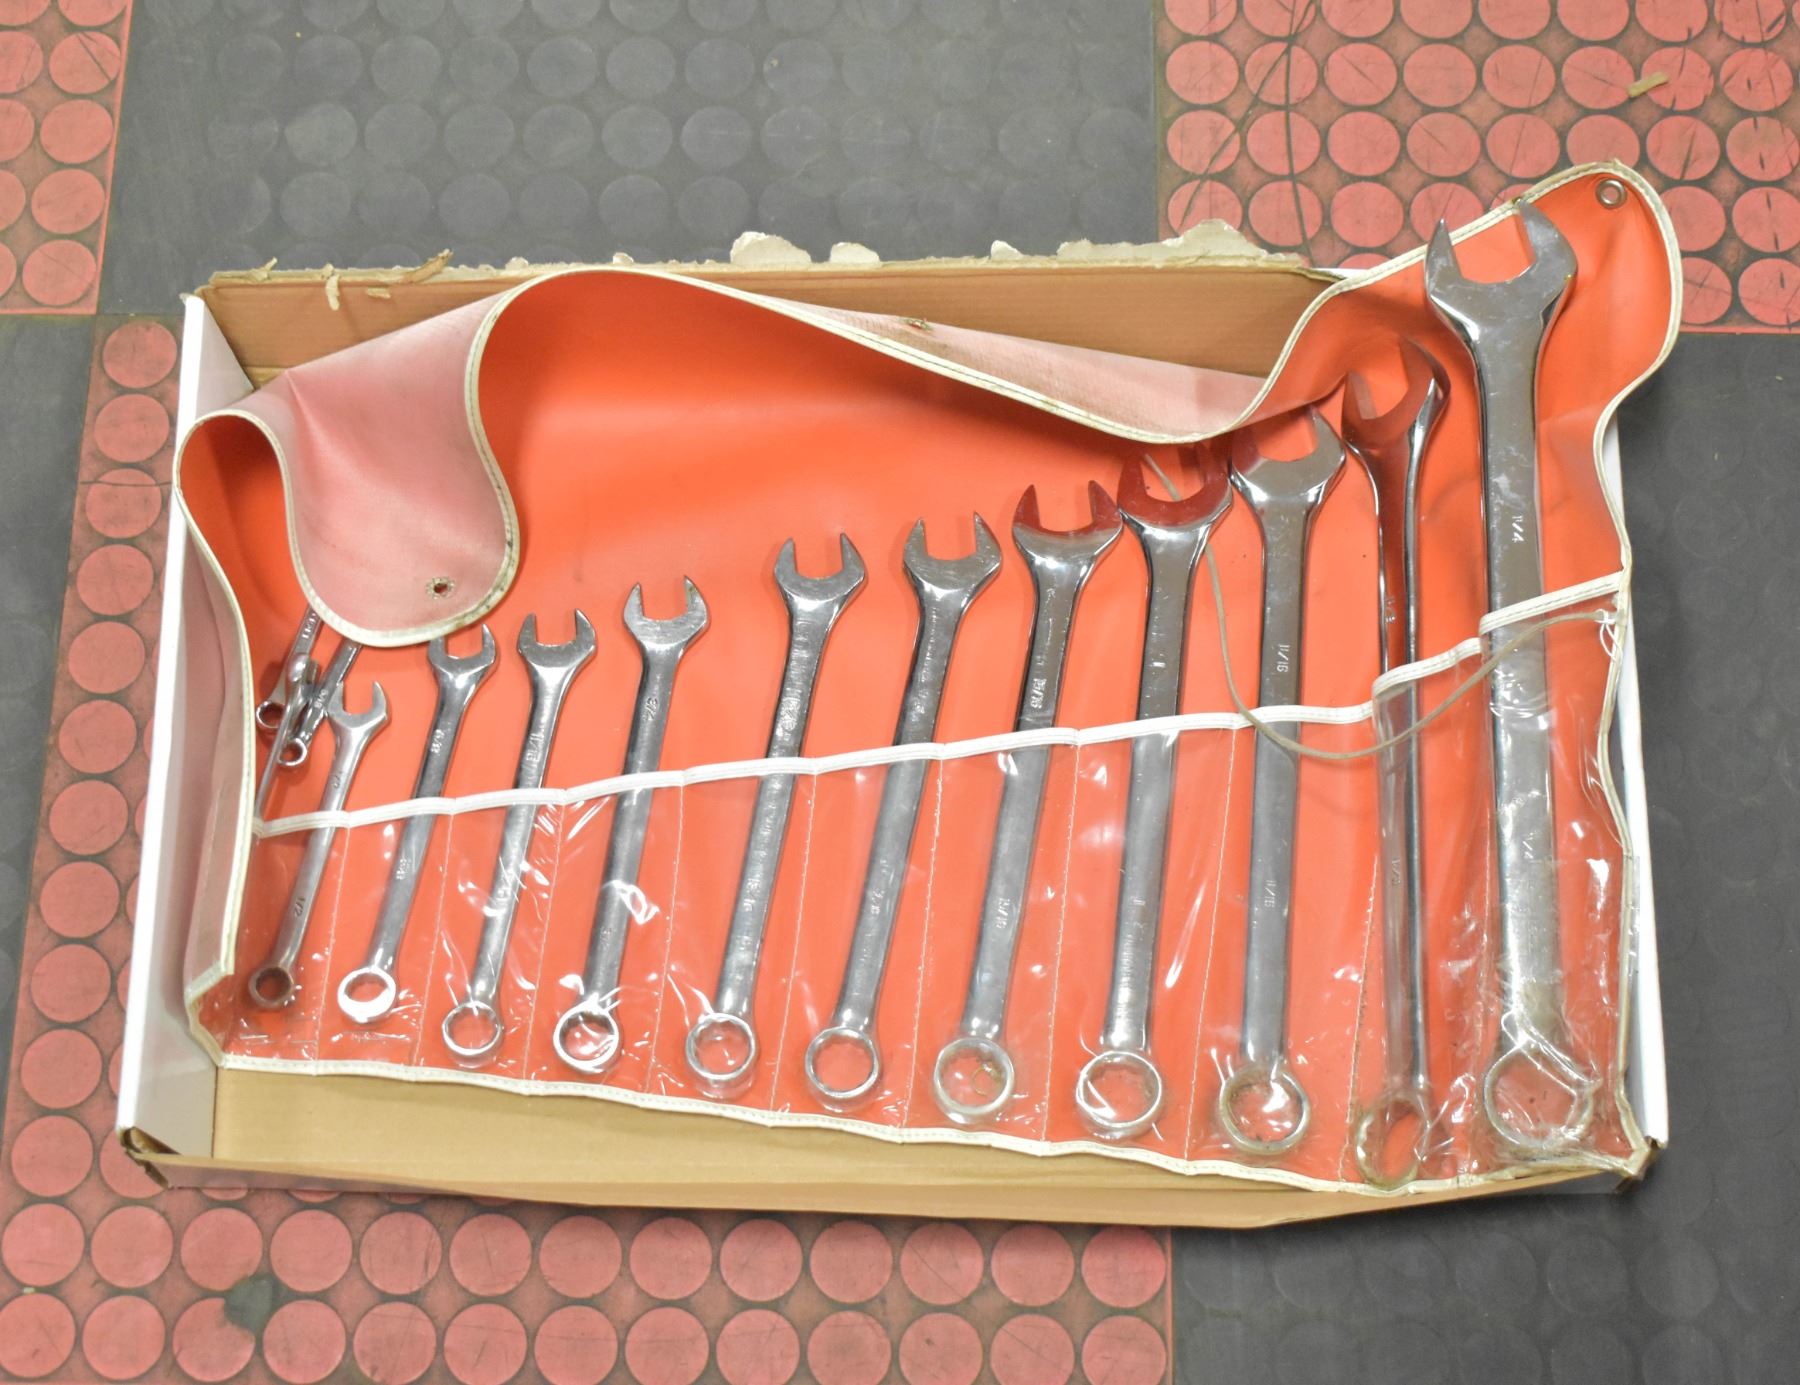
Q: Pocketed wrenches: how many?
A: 11